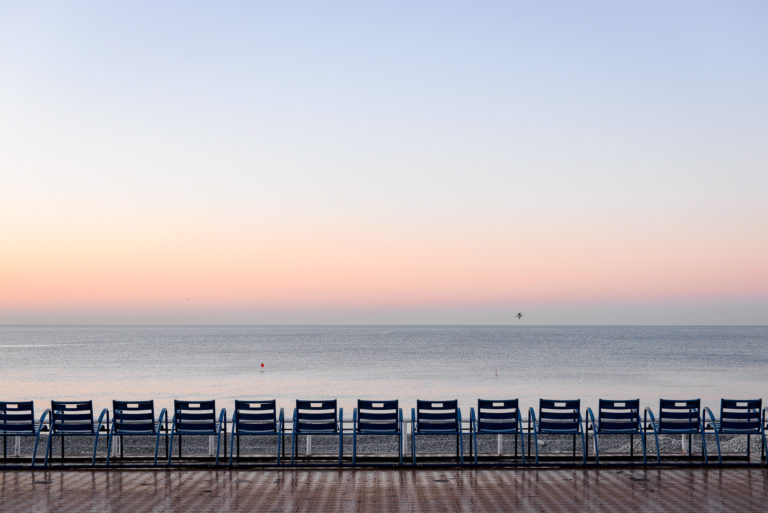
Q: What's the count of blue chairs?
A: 13